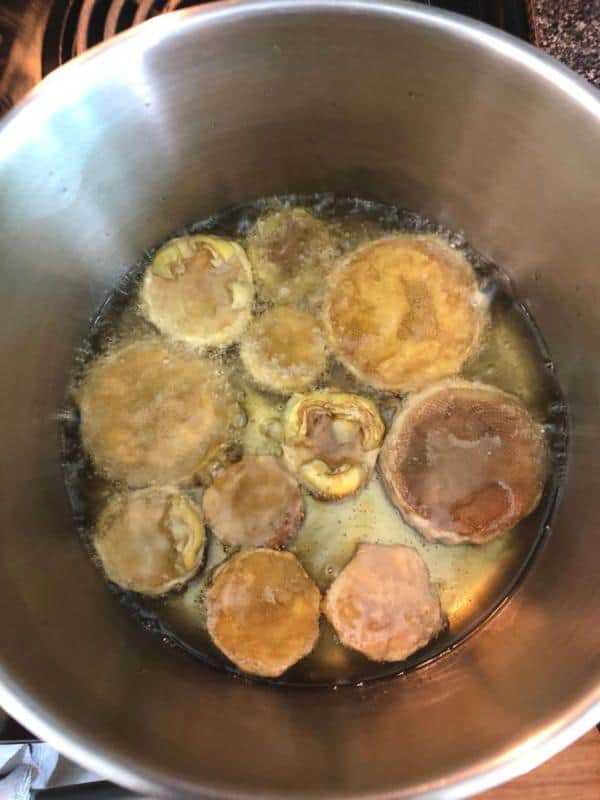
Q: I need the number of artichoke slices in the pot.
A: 11